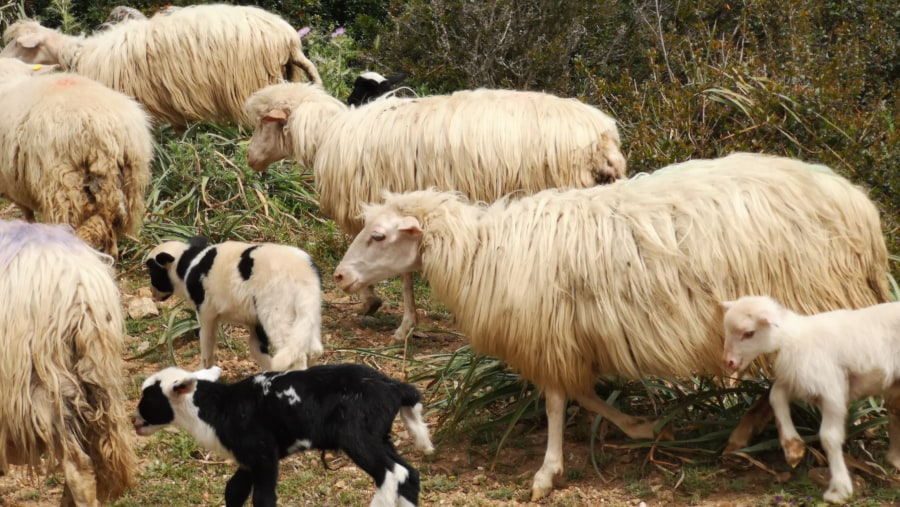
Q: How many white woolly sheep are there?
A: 5